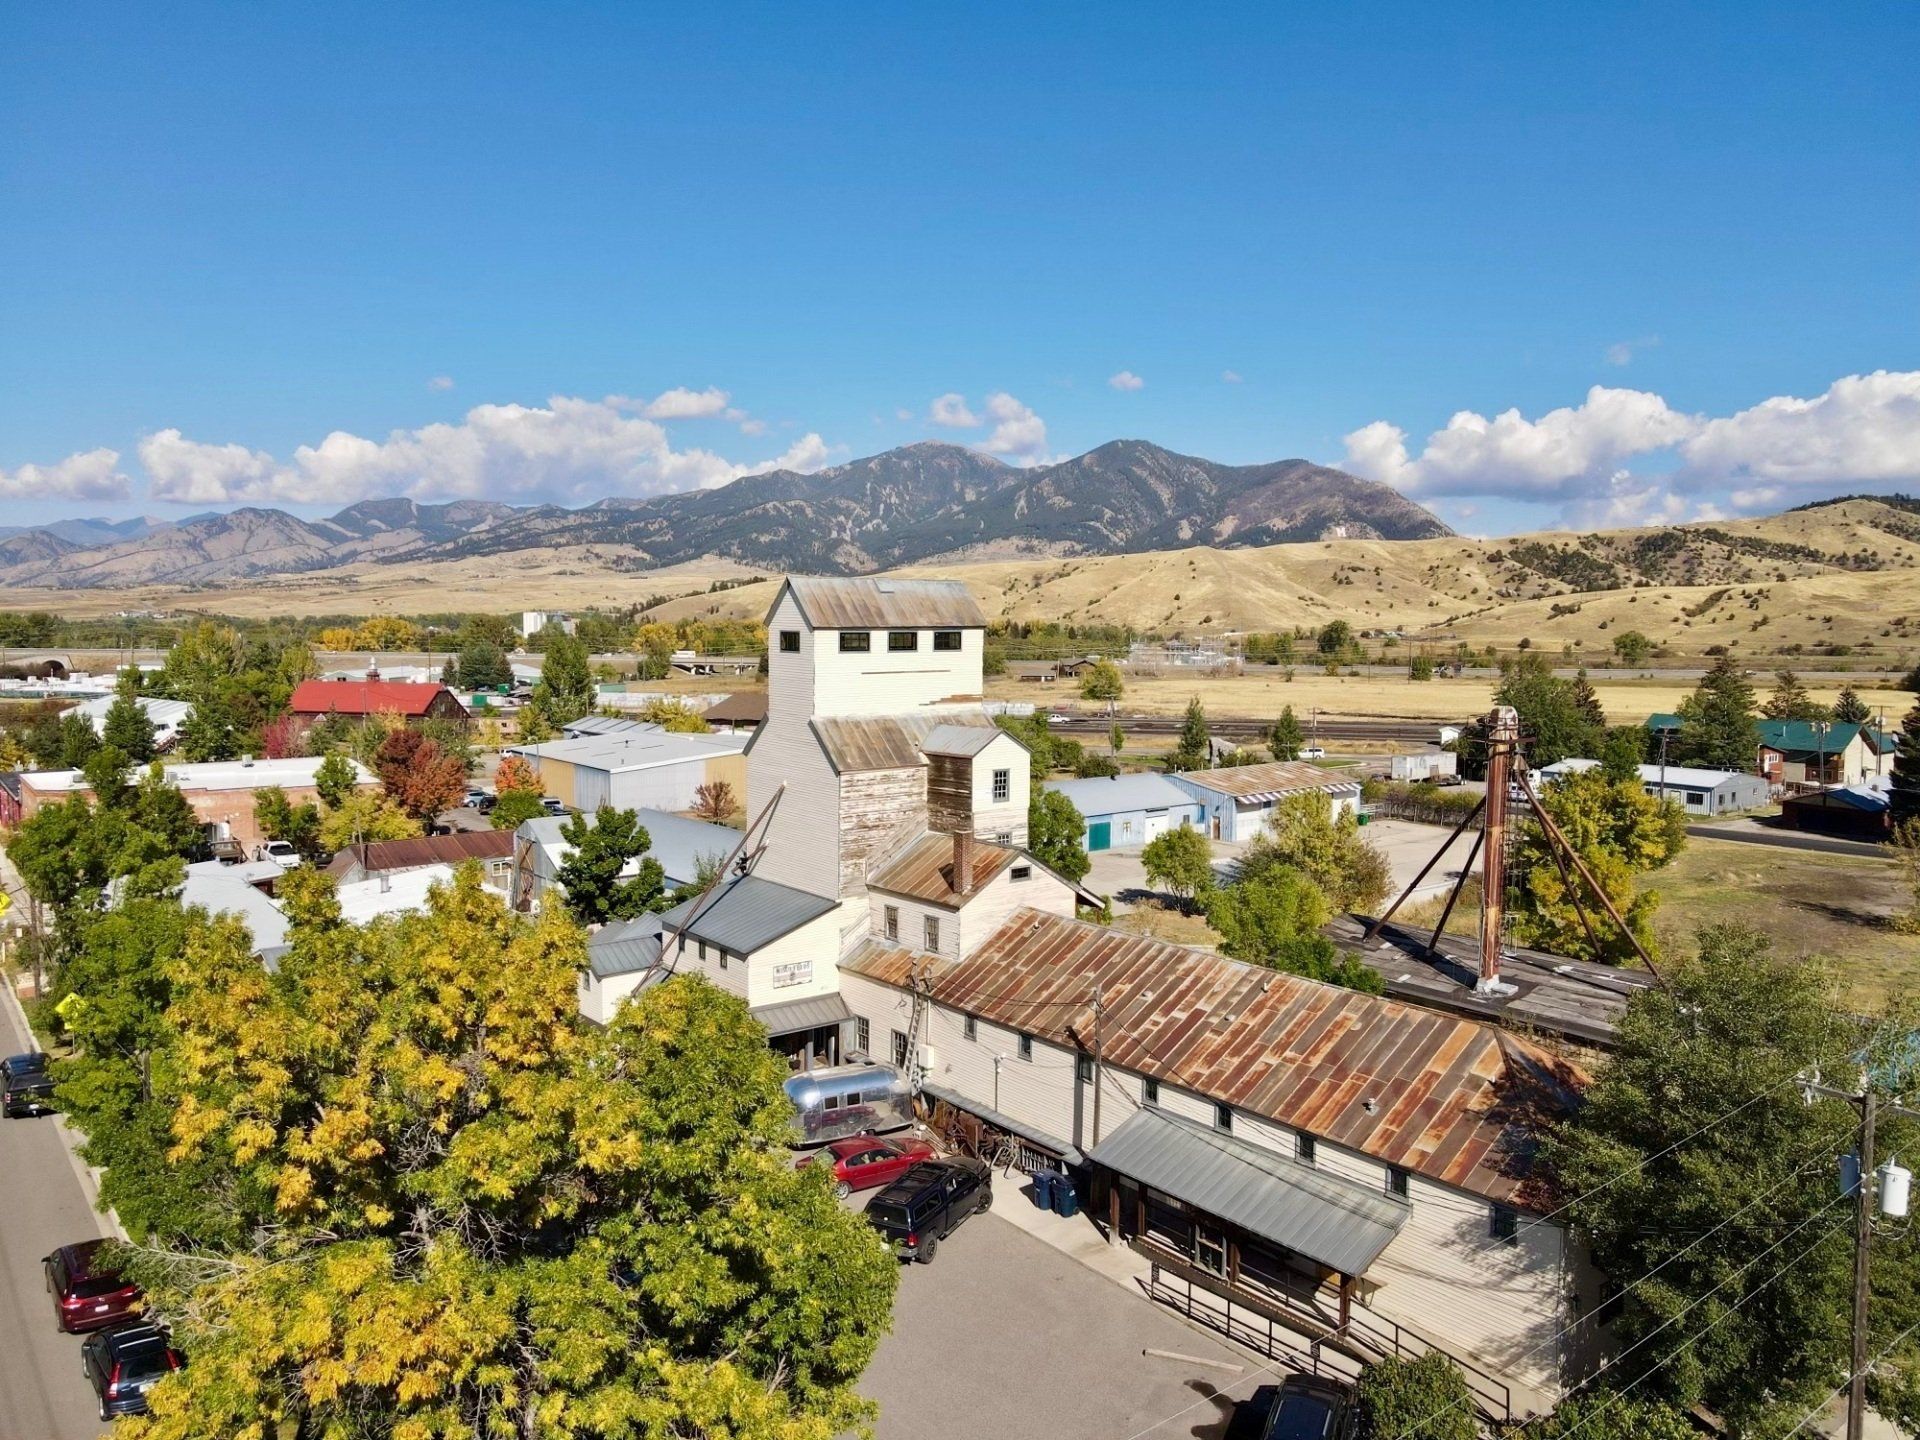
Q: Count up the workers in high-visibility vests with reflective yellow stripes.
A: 0